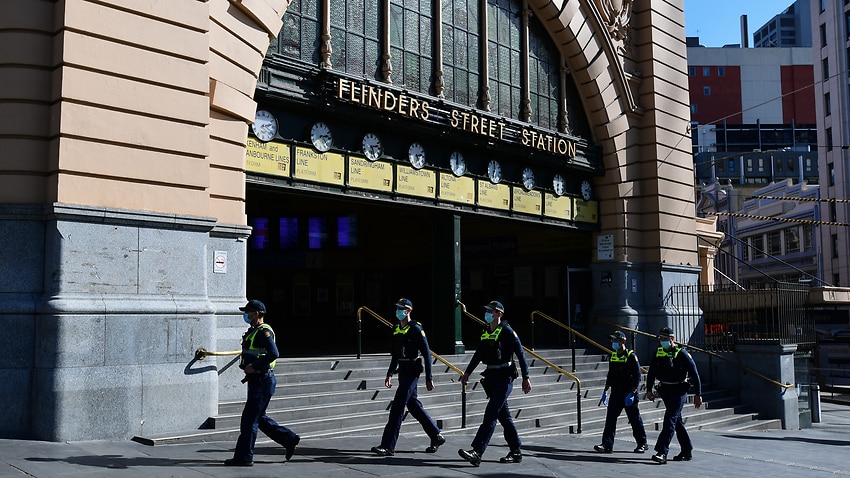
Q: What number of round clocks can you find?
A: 9